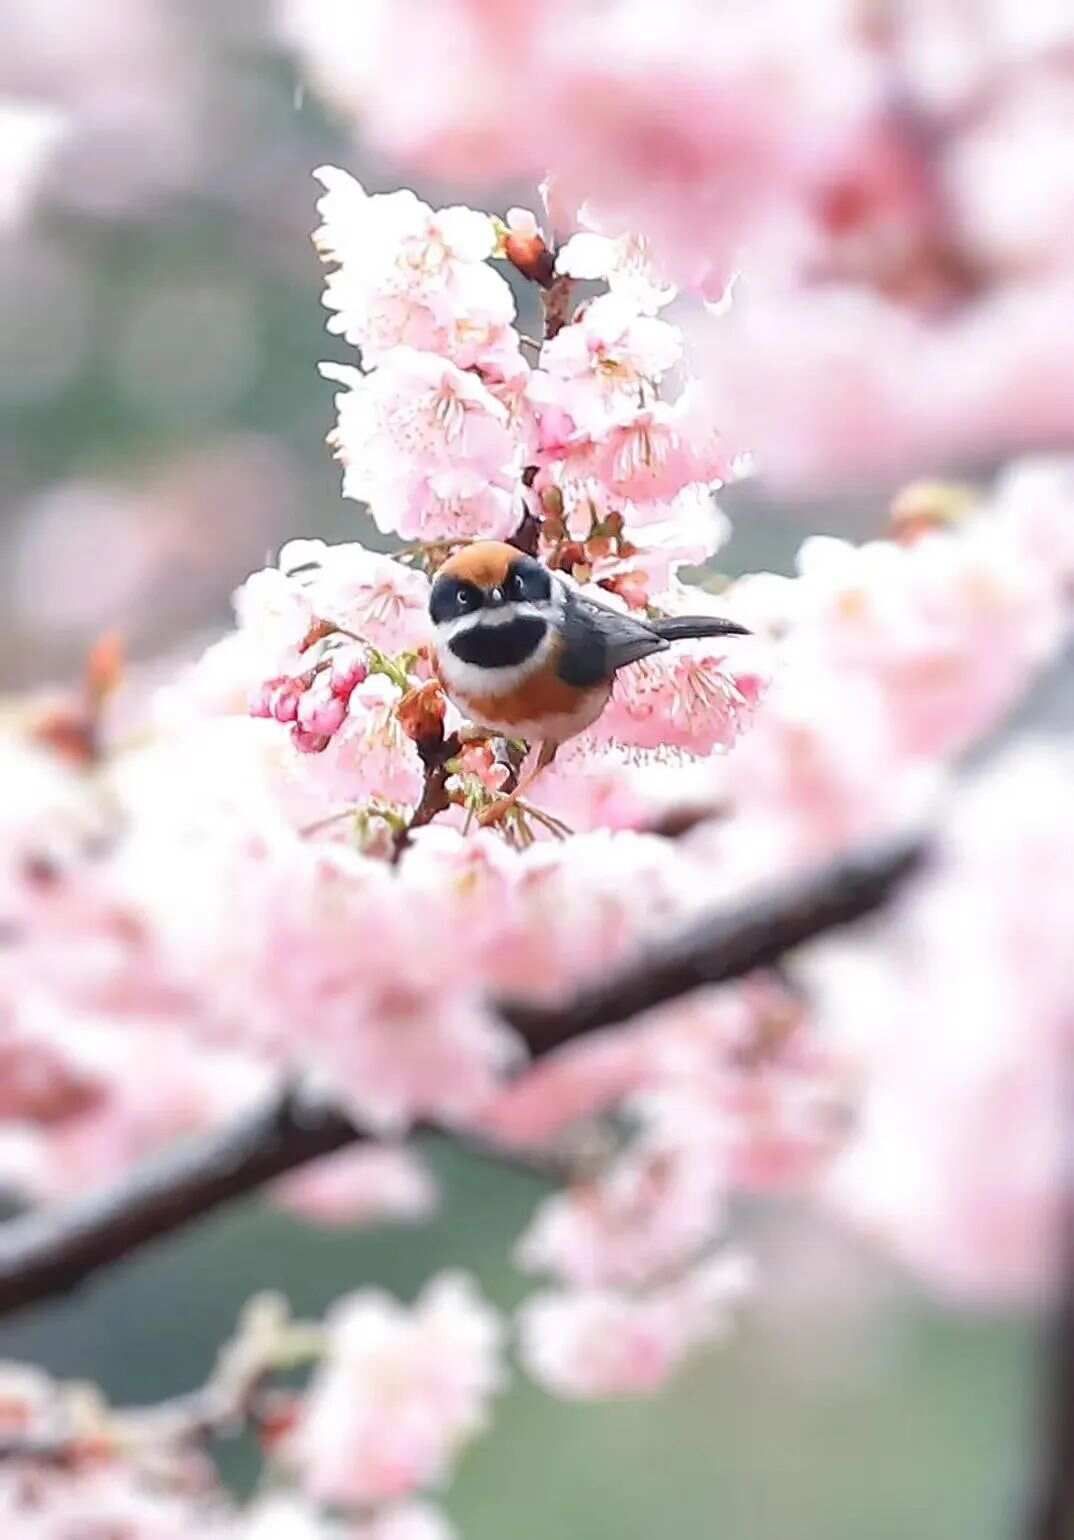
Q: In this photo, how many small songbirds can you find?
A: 1